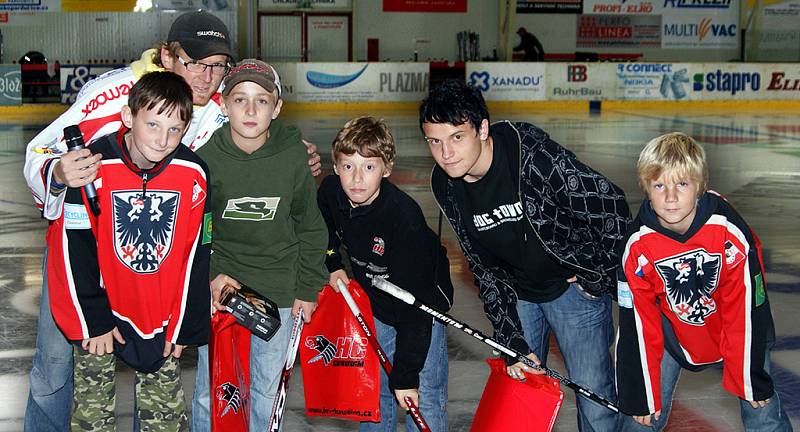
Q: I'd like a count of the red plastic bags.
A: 3